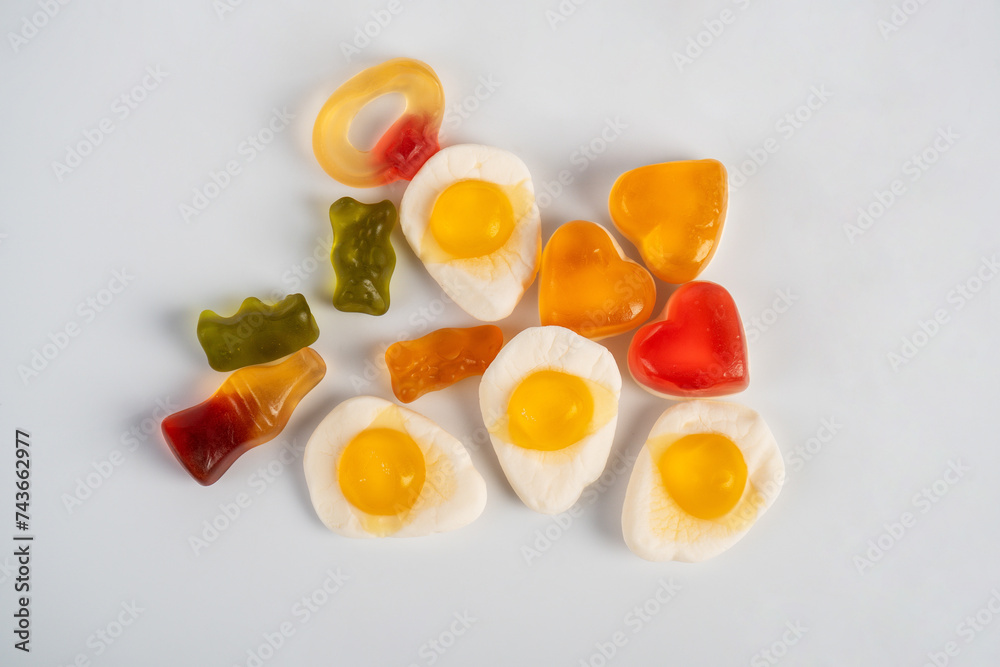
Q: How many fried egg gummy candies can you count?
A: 4